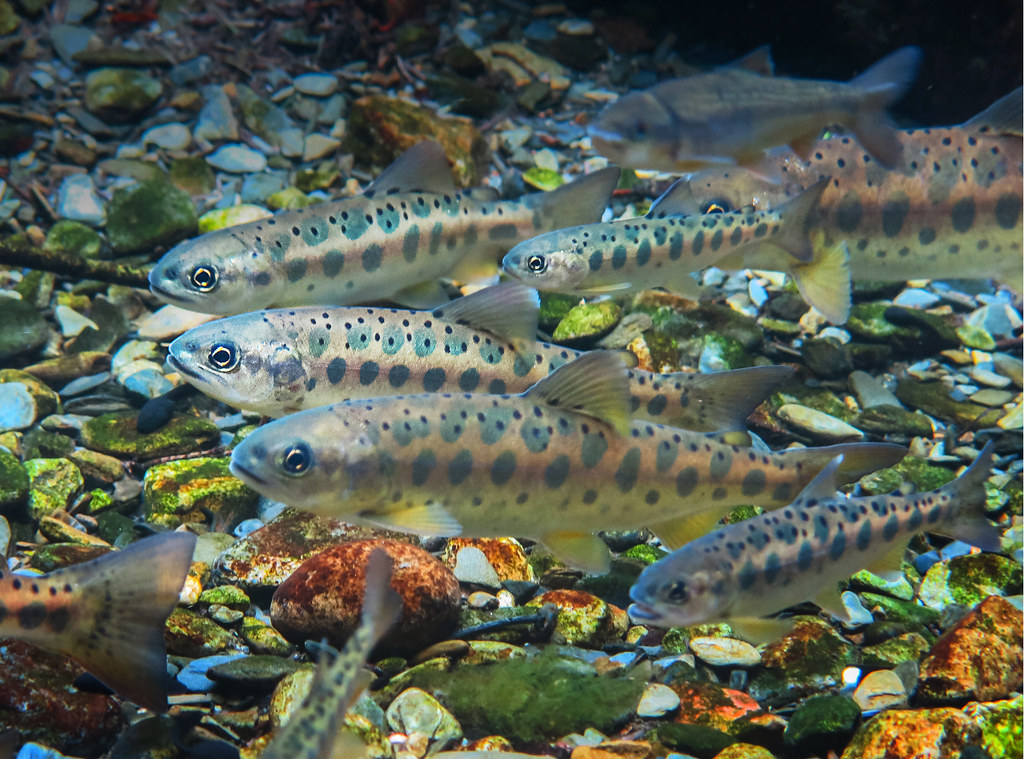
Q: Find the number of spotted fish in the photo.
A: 8